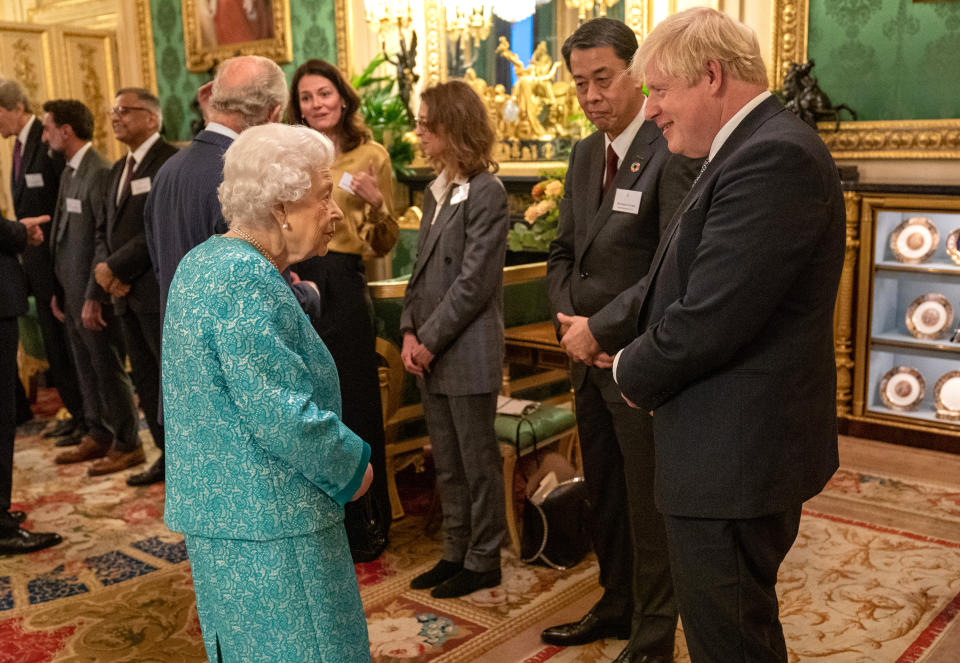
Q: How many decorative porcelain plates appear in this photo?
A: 5